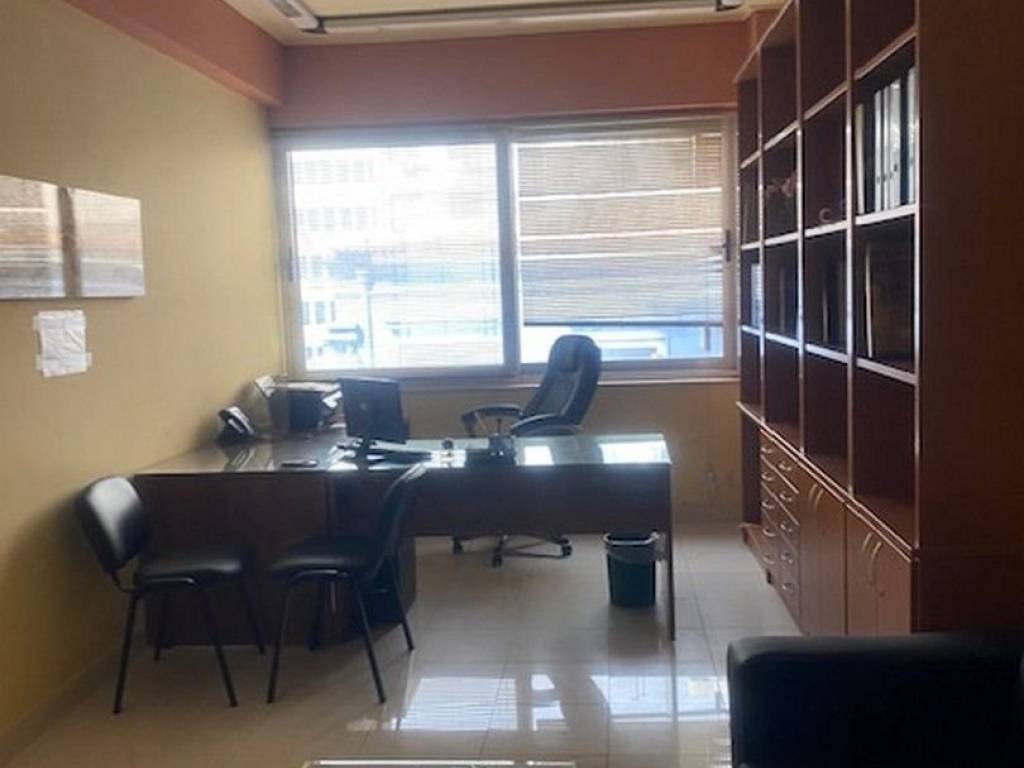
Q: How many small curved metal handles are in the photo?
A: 14